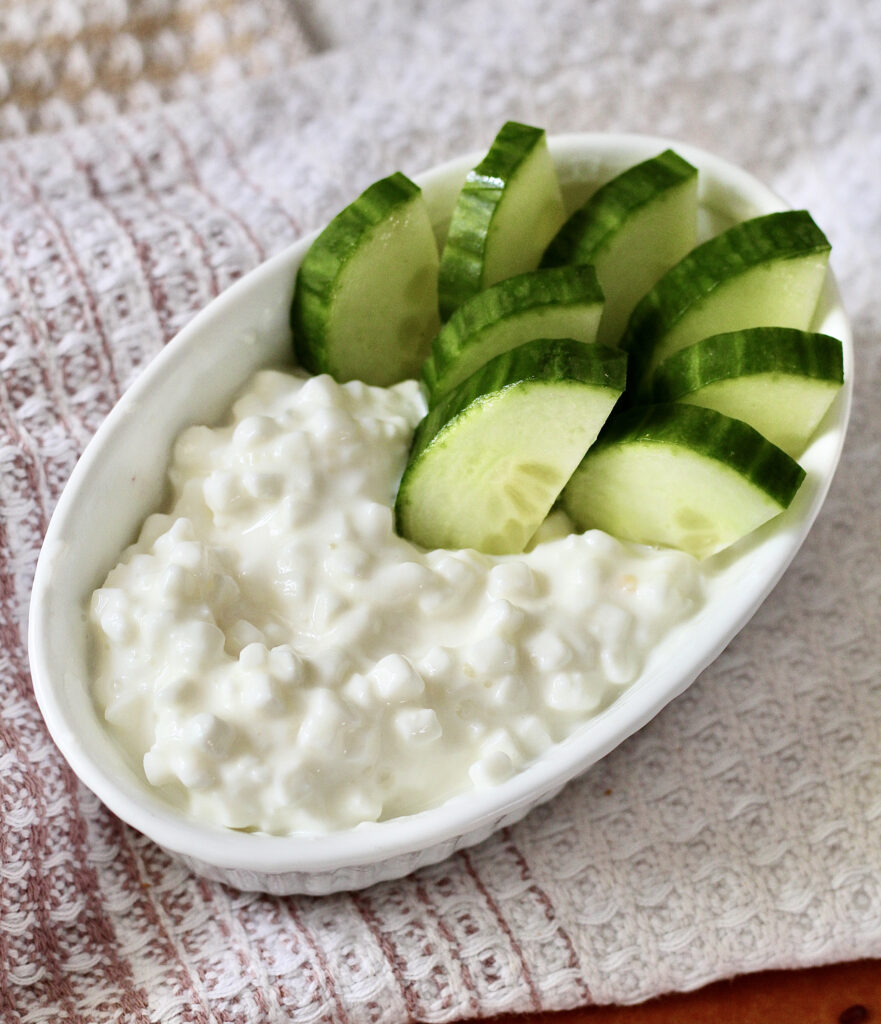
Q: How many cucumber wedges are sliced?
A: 8